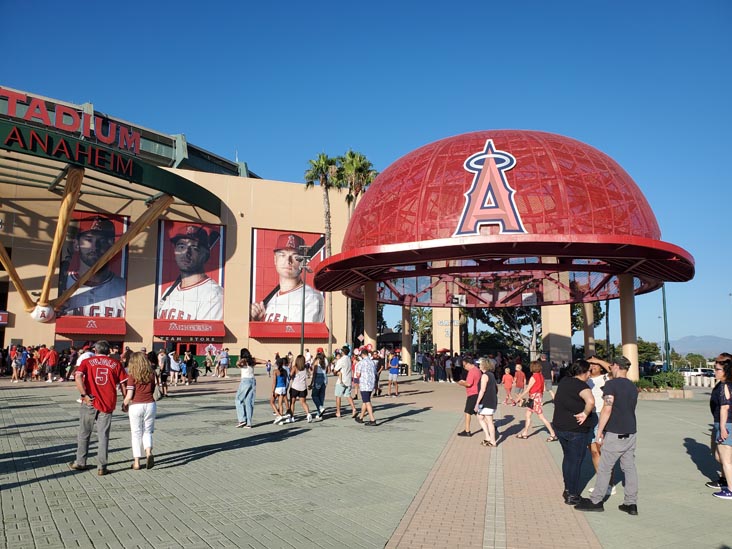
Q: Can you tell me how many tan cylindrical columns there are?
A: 4